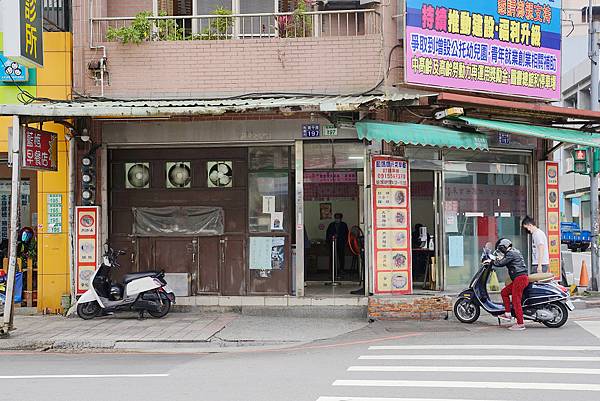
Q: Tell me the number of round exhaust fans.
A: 3